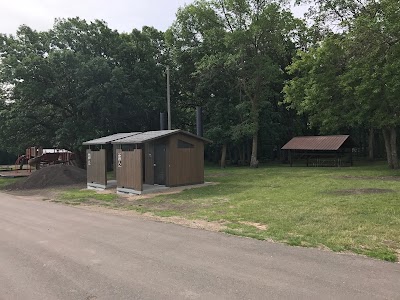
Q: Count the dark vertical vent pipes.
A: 2